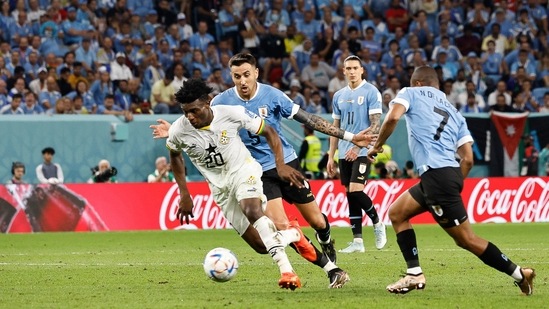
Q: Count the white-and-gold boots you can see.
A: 2